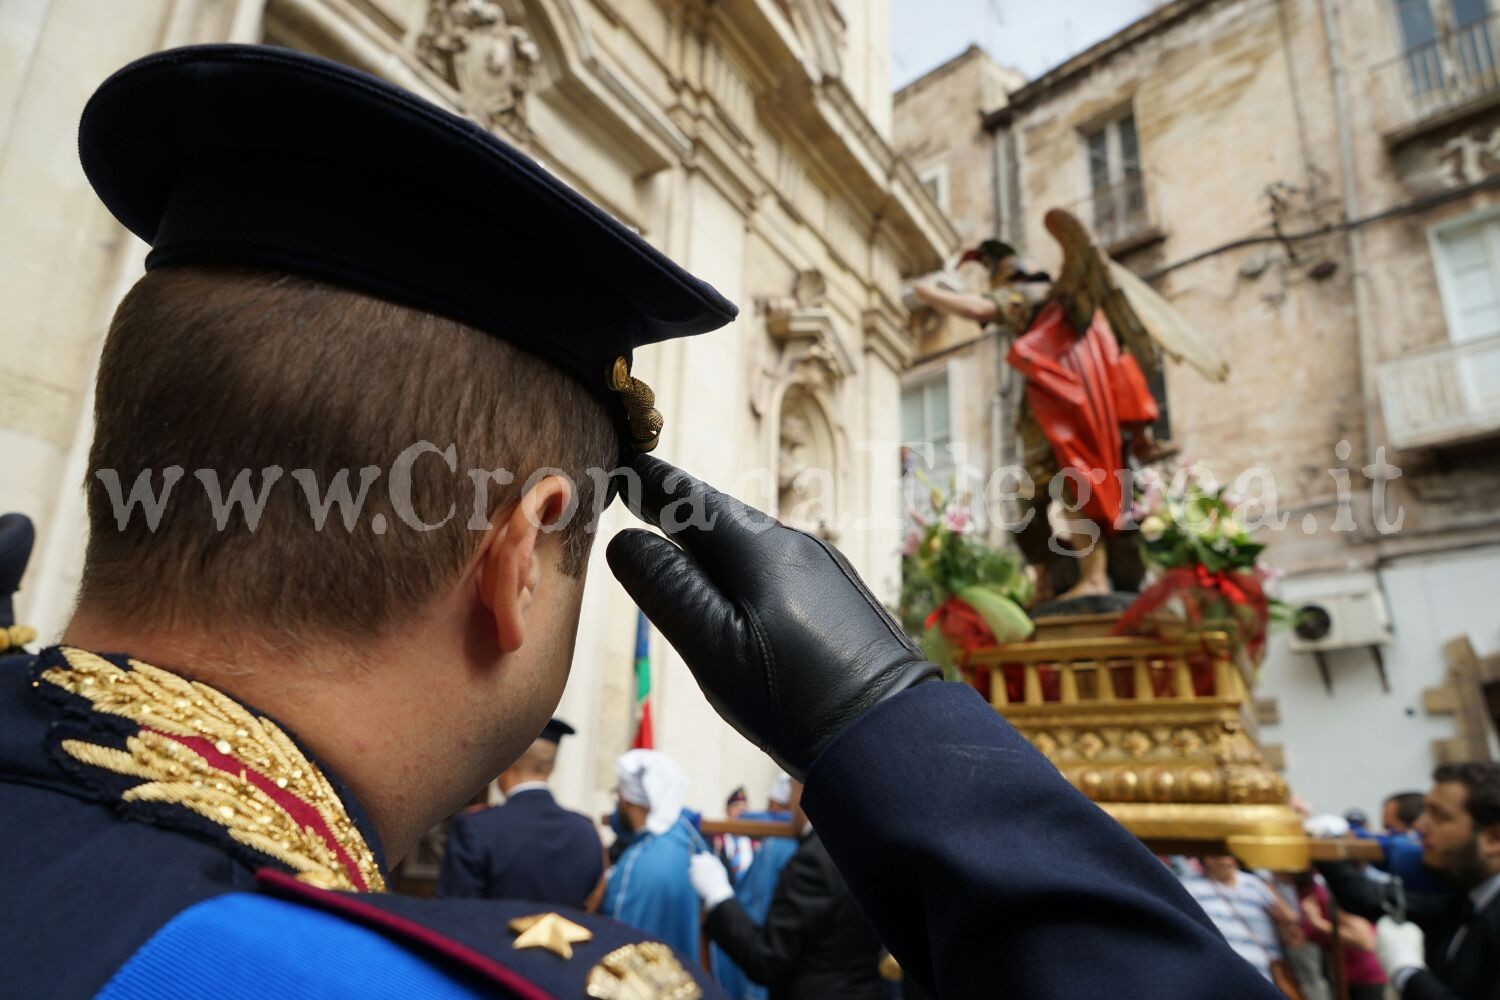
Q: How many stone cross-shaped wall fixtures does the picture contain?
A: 1